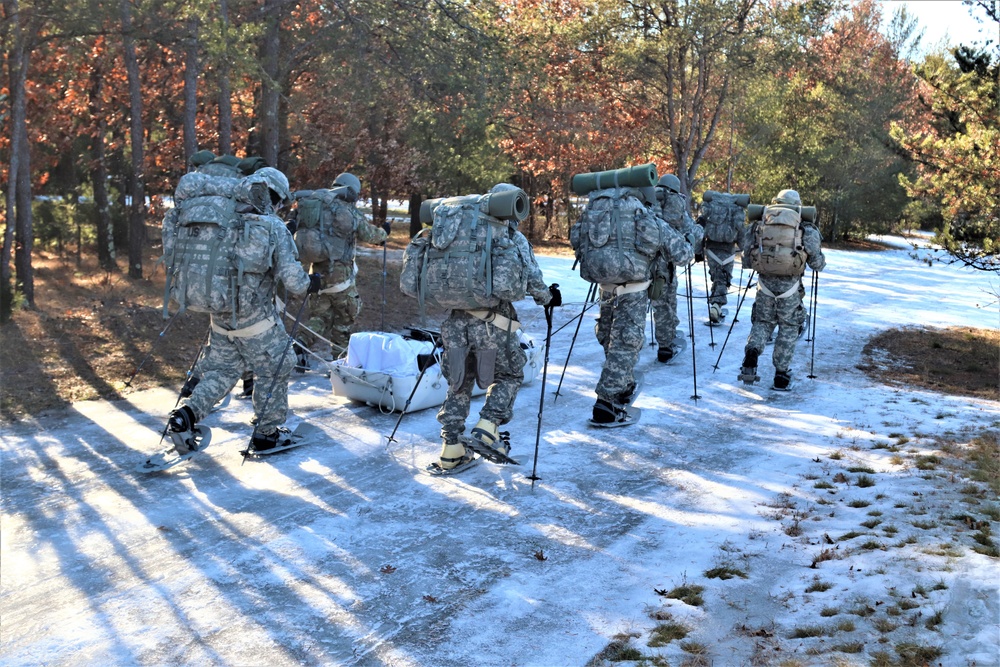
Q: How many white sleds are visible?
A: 1